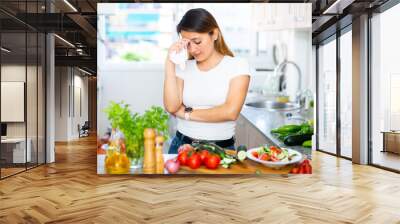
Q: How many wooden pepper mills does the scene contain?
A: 2